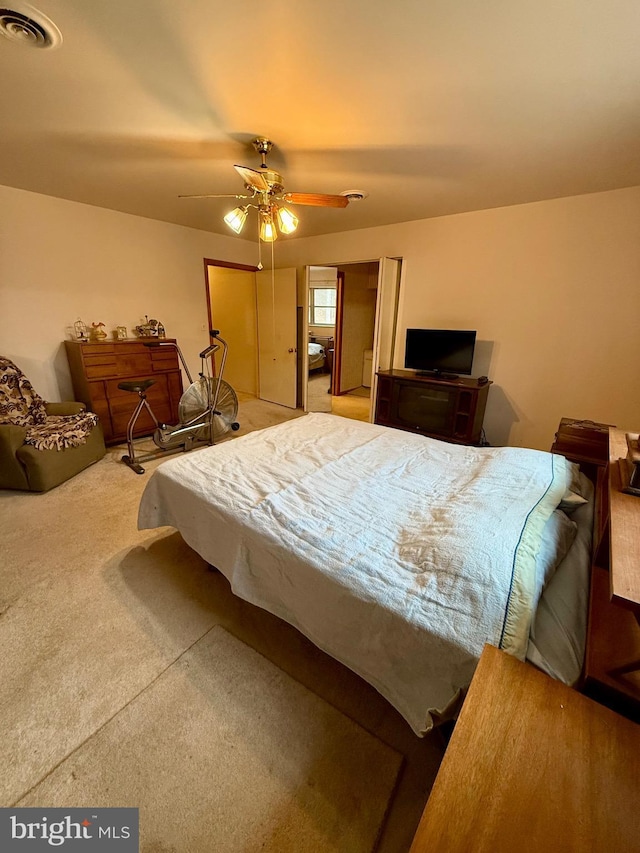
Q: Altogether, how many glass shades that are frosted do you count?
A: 3